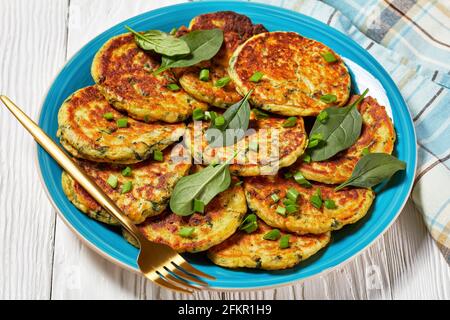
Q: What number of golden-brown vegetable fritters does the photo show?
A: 11